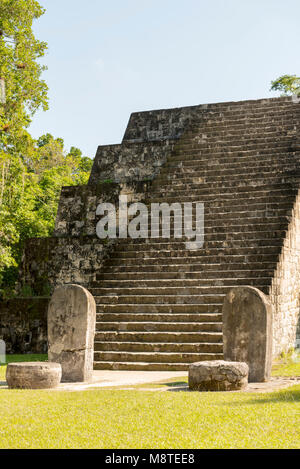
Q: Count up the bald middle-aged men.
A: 0